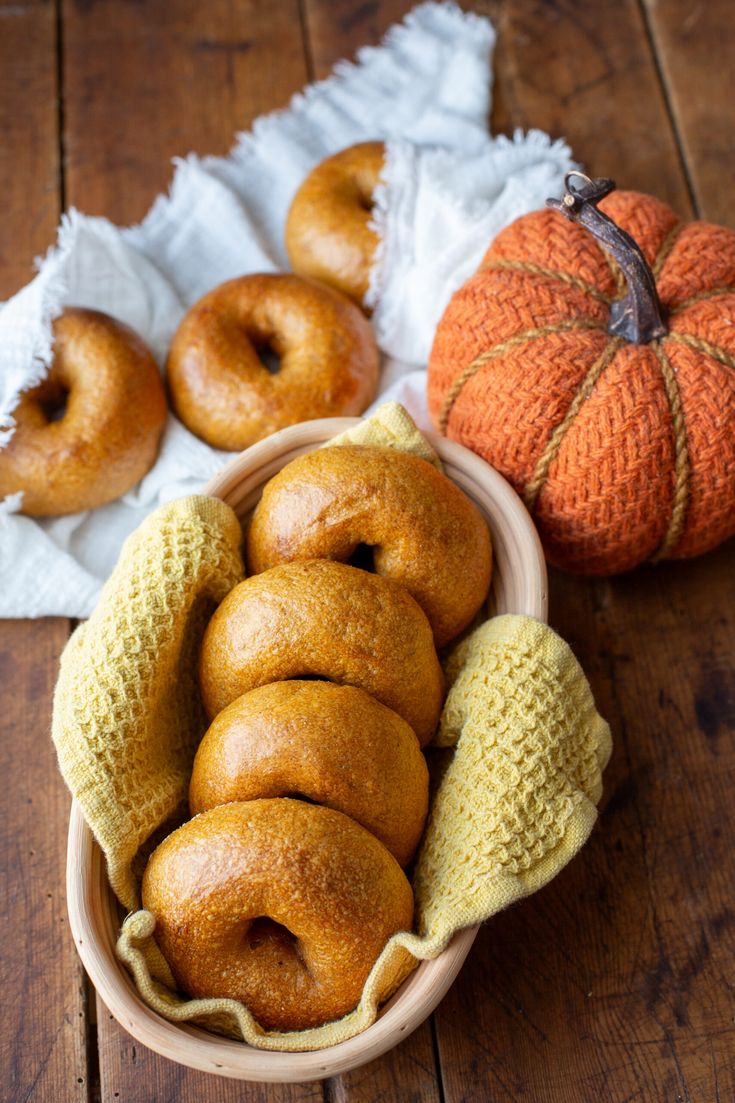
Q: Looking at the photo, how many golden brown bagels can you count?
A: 7